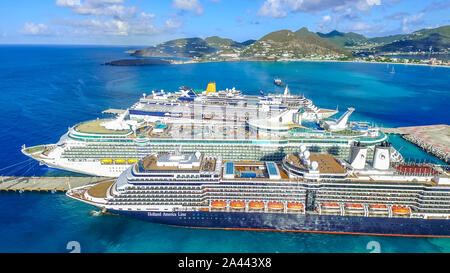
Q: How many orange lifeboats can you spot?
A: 9